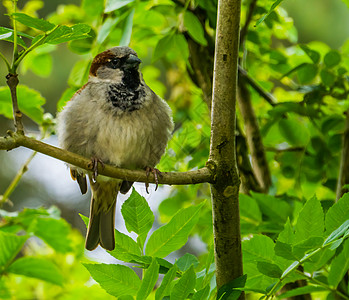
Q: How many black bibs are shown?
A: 1